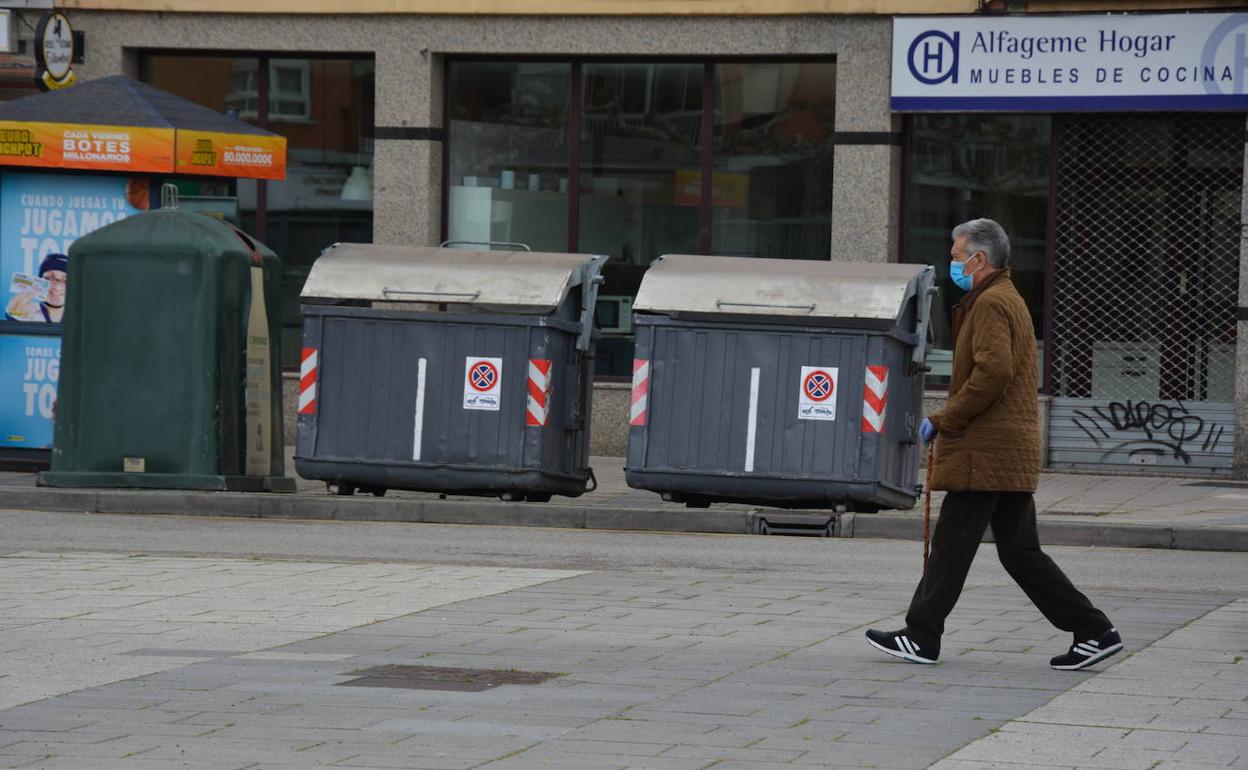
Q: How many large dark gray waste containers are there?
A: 2